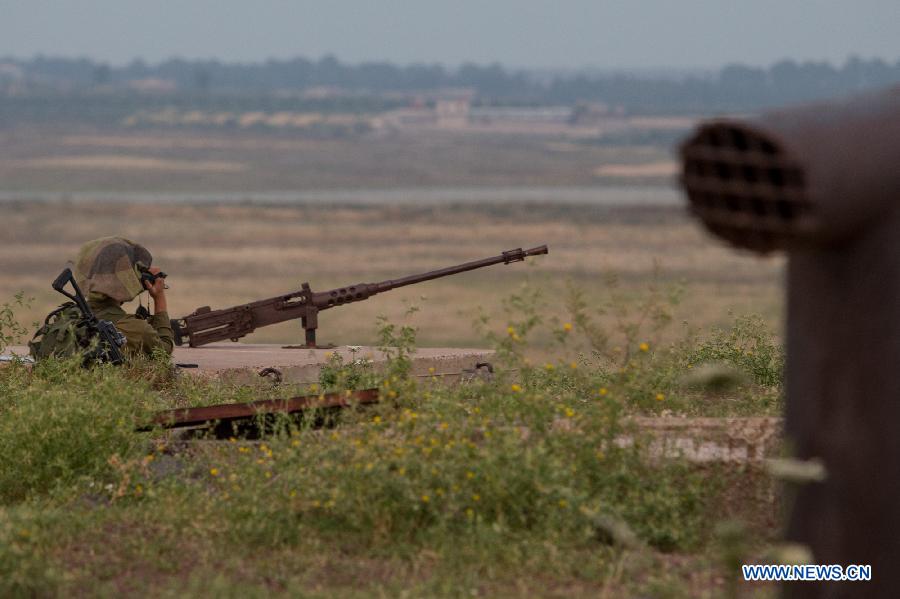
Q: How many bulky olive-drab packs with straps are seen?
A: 1